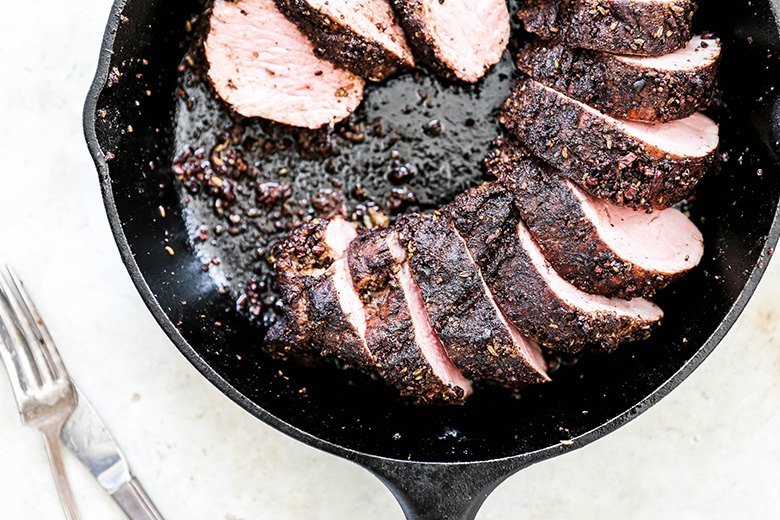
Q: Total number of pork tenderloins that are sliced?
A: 11